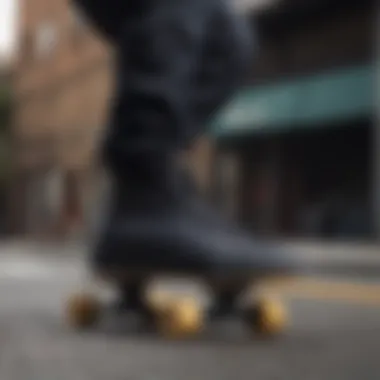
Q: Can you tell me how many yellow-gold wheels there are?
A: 3